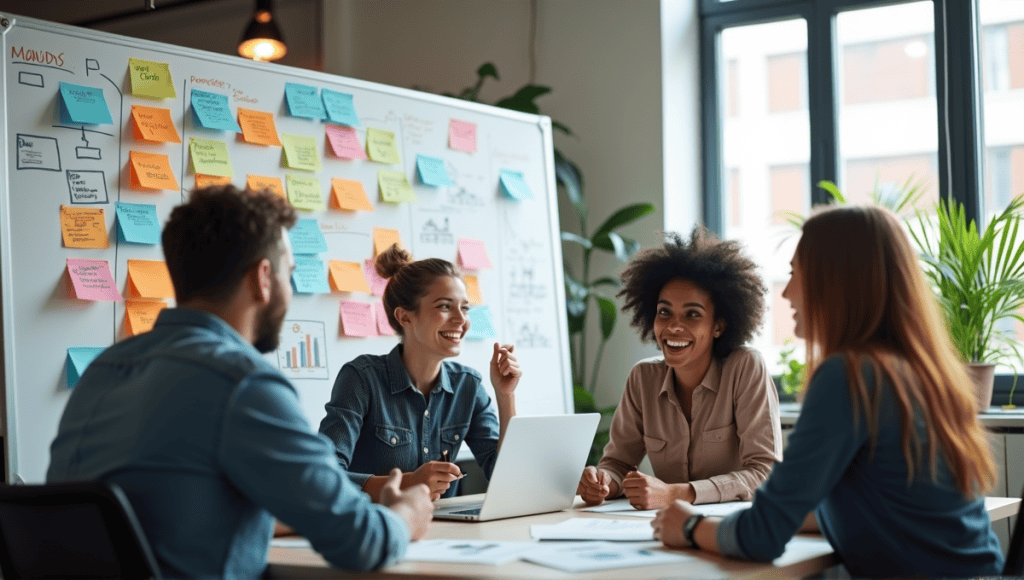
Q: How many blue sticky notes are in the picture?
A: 11